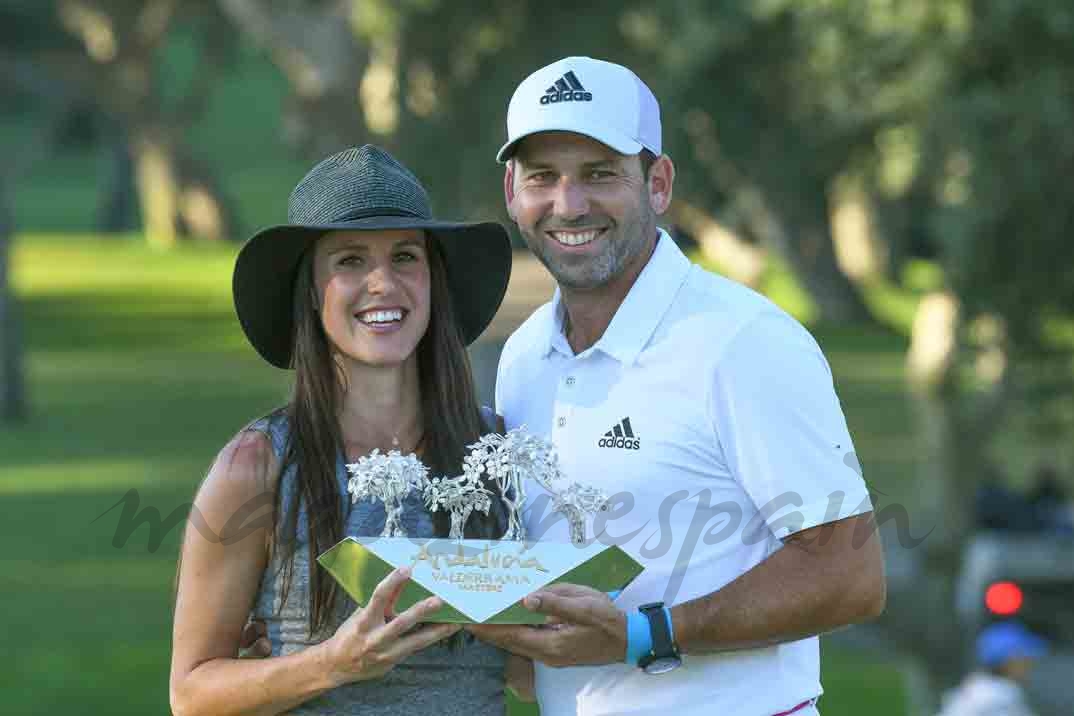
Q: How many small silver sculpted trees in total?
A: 4